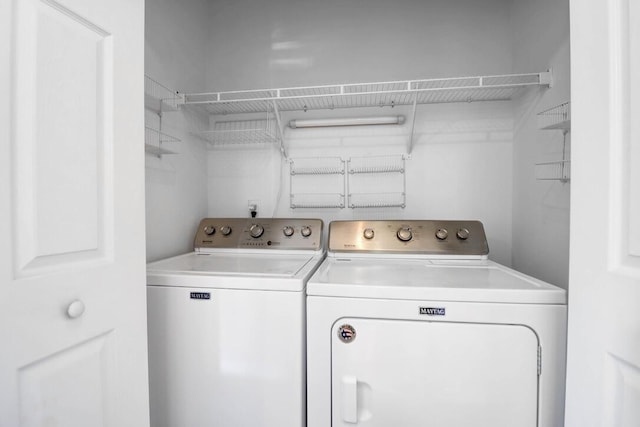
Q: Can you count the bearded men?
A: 0